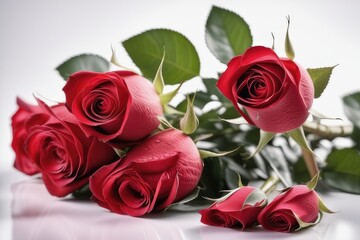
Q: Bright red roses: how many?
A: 7